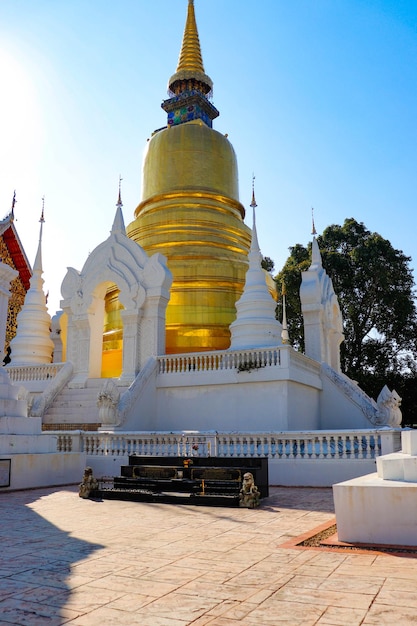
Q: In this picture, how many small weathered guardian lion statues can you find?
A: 2